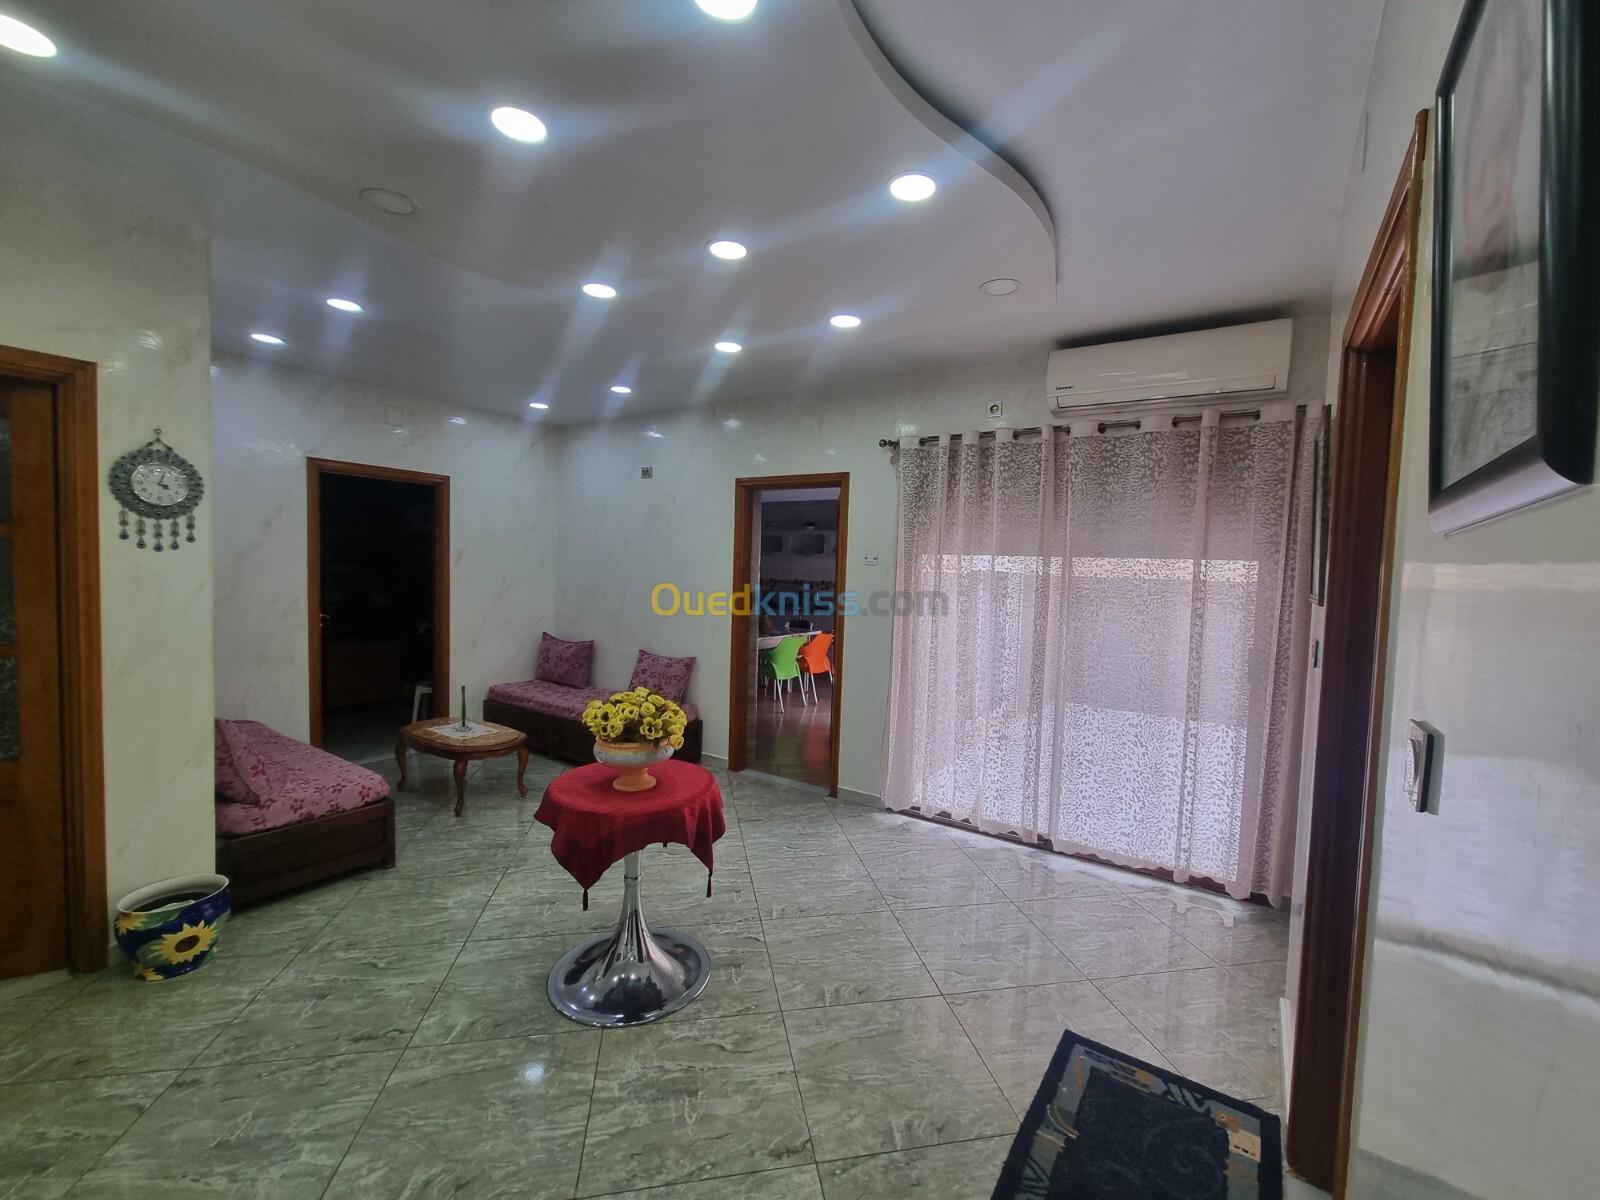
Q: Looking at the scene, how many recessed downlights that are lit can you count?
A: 12